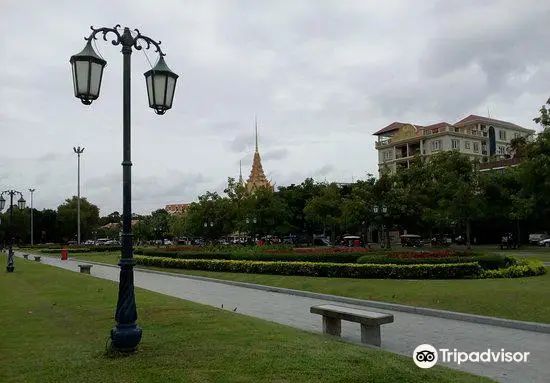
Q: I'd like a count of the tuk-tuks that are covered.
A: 2